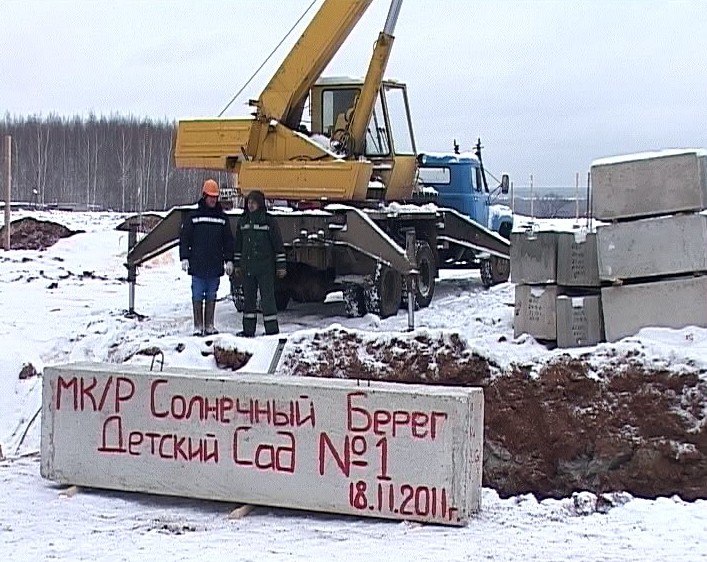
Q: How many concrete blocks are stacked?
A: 7